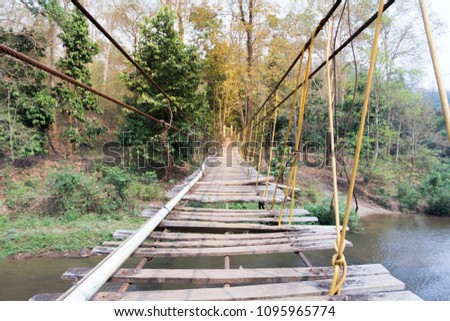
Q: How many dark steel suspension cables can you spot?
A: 4